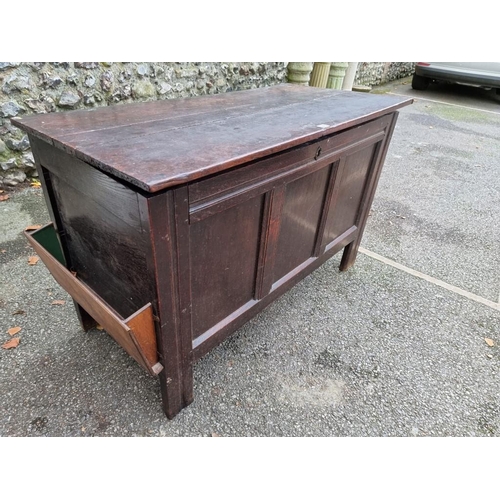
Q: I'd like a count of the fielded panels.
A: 3